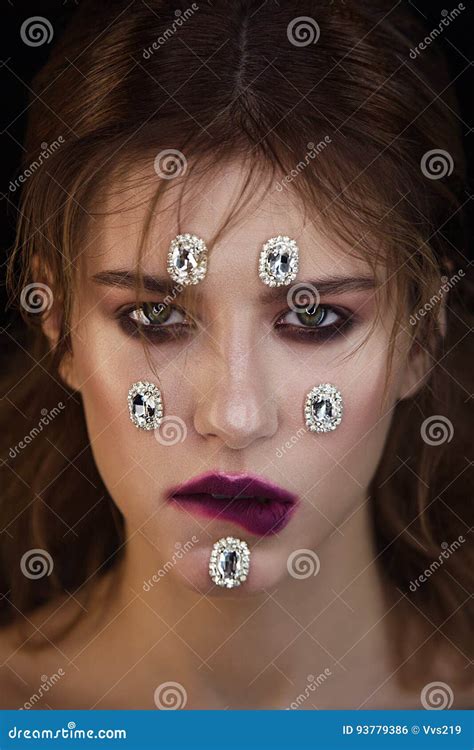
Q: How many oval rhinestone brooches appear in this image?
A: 5